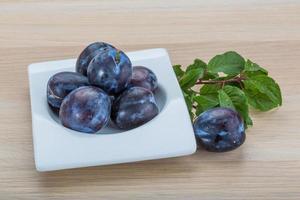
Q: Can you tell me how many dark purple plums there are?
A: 7